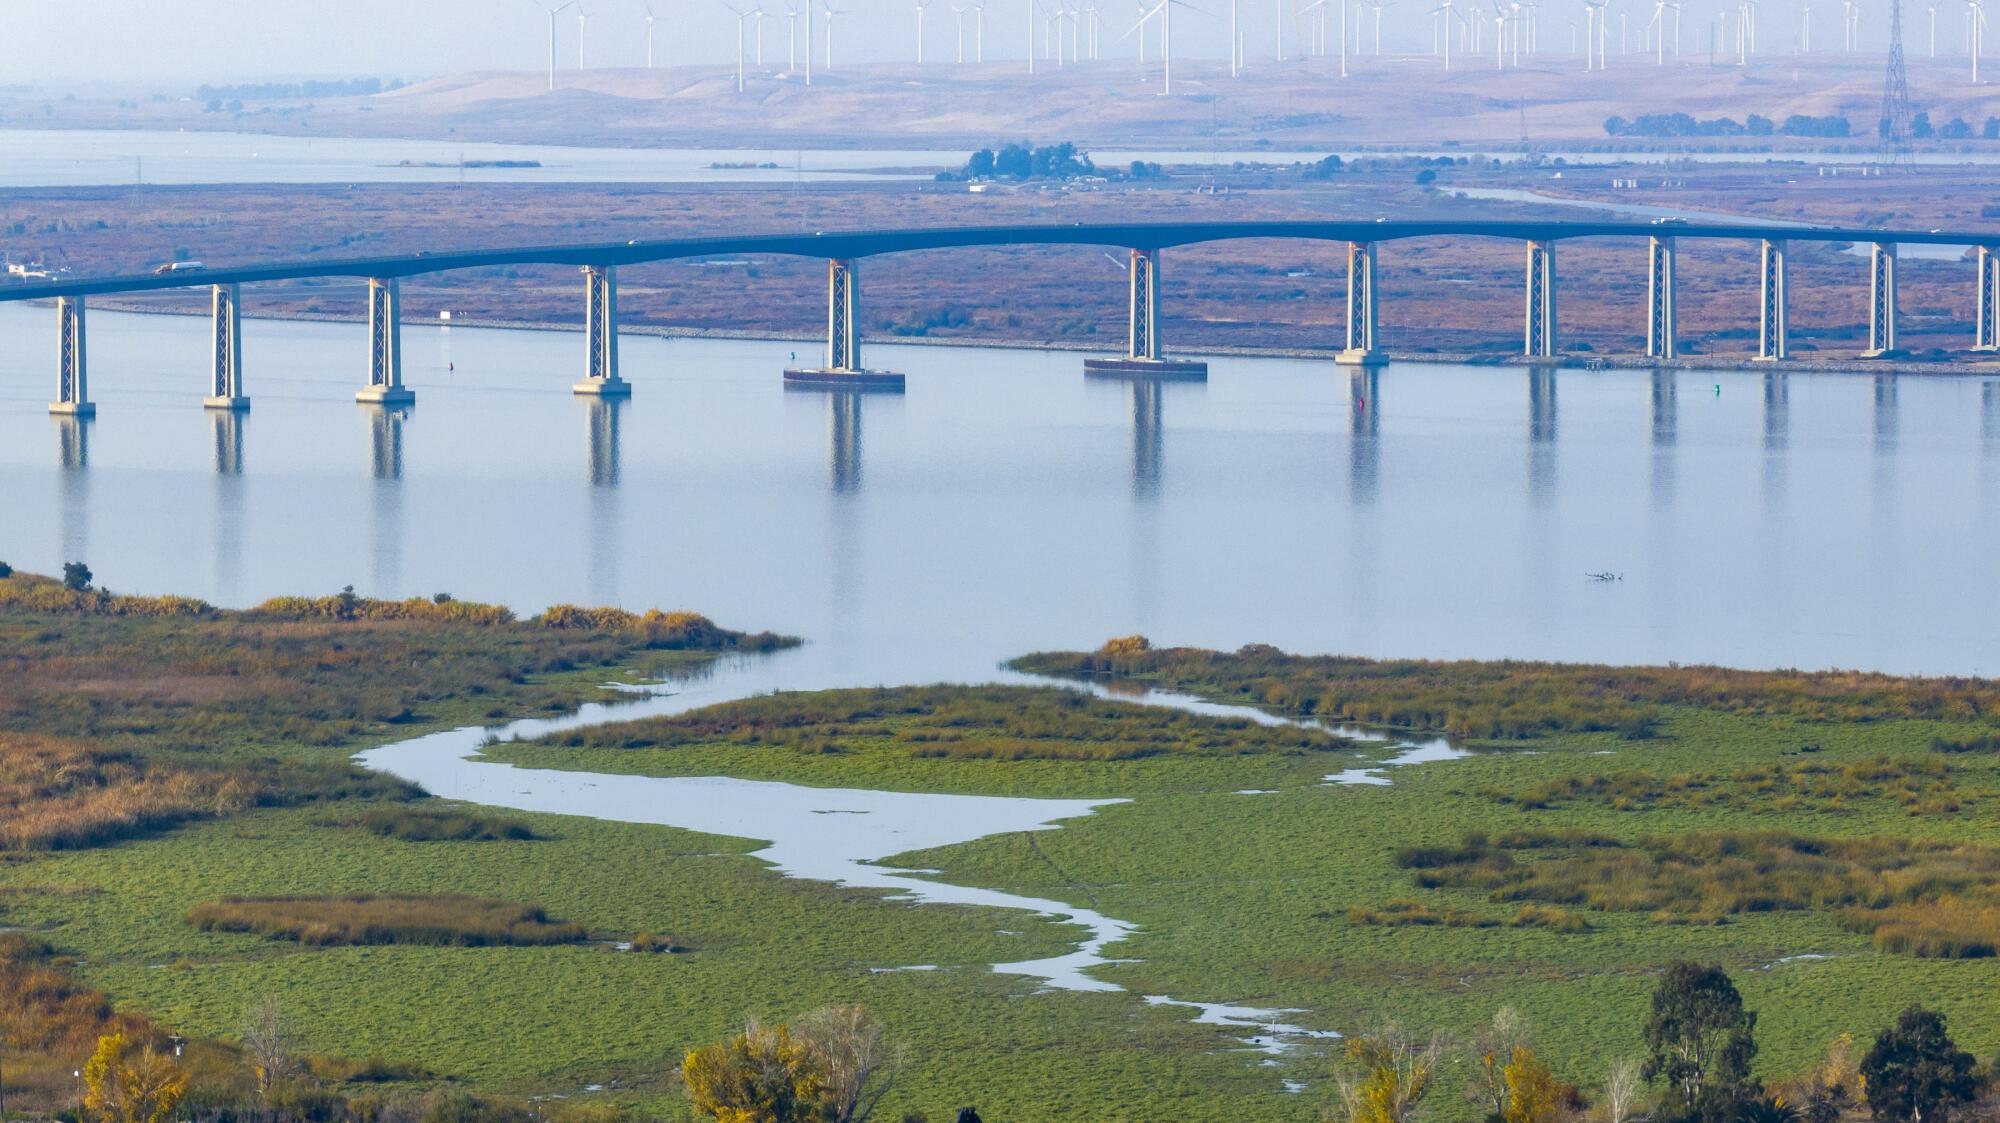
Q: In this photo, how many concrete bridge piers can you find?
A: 12